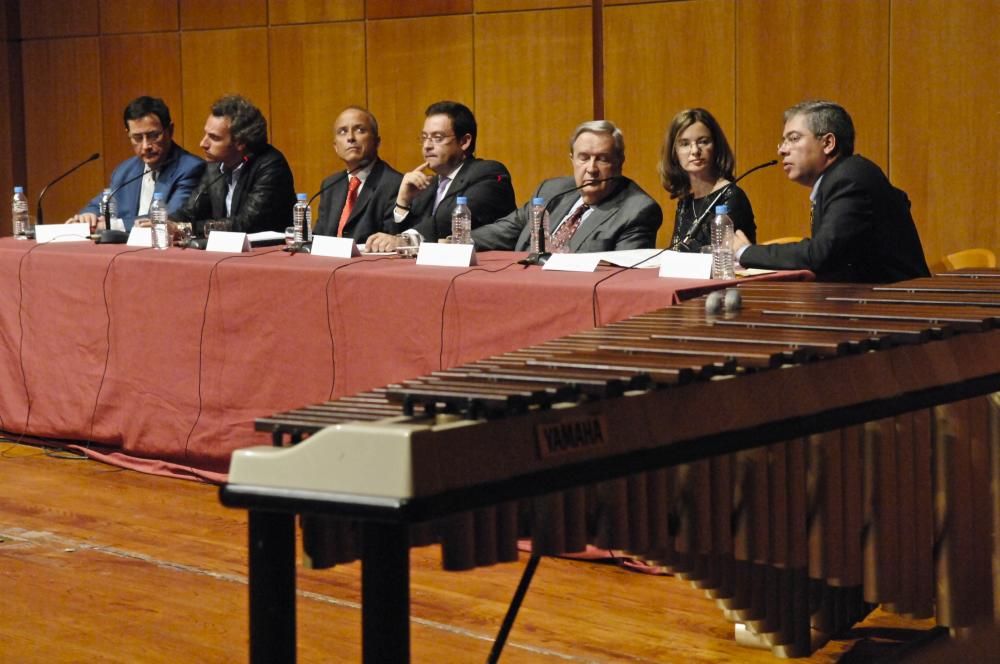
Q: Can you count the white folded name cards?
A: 7